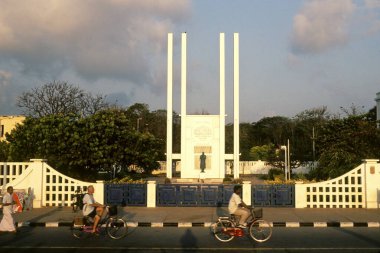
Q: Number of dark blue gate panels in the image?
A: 8